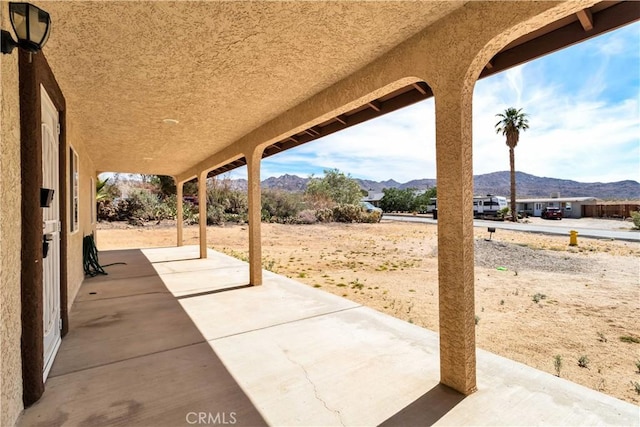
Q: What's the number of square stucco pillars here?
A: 4